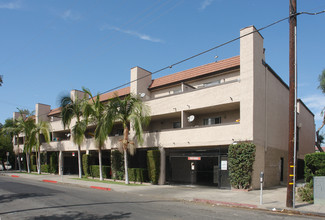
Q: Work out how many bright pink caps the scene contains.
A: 0